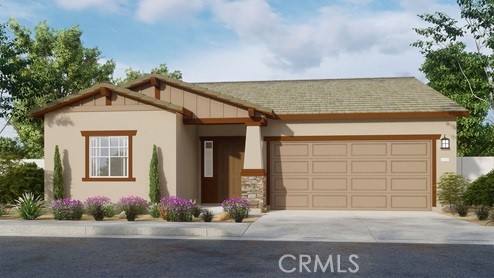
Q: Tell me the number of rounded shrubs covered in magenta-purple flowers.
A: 5